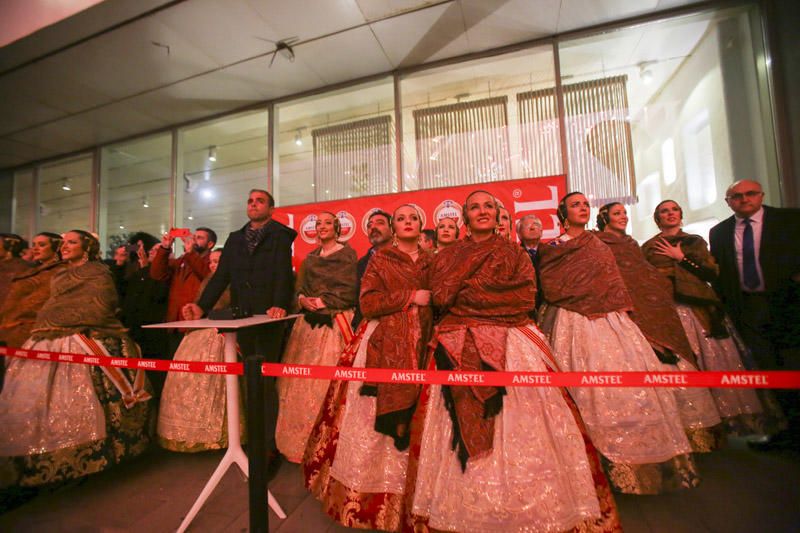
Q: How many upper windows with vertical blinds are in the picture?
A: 3